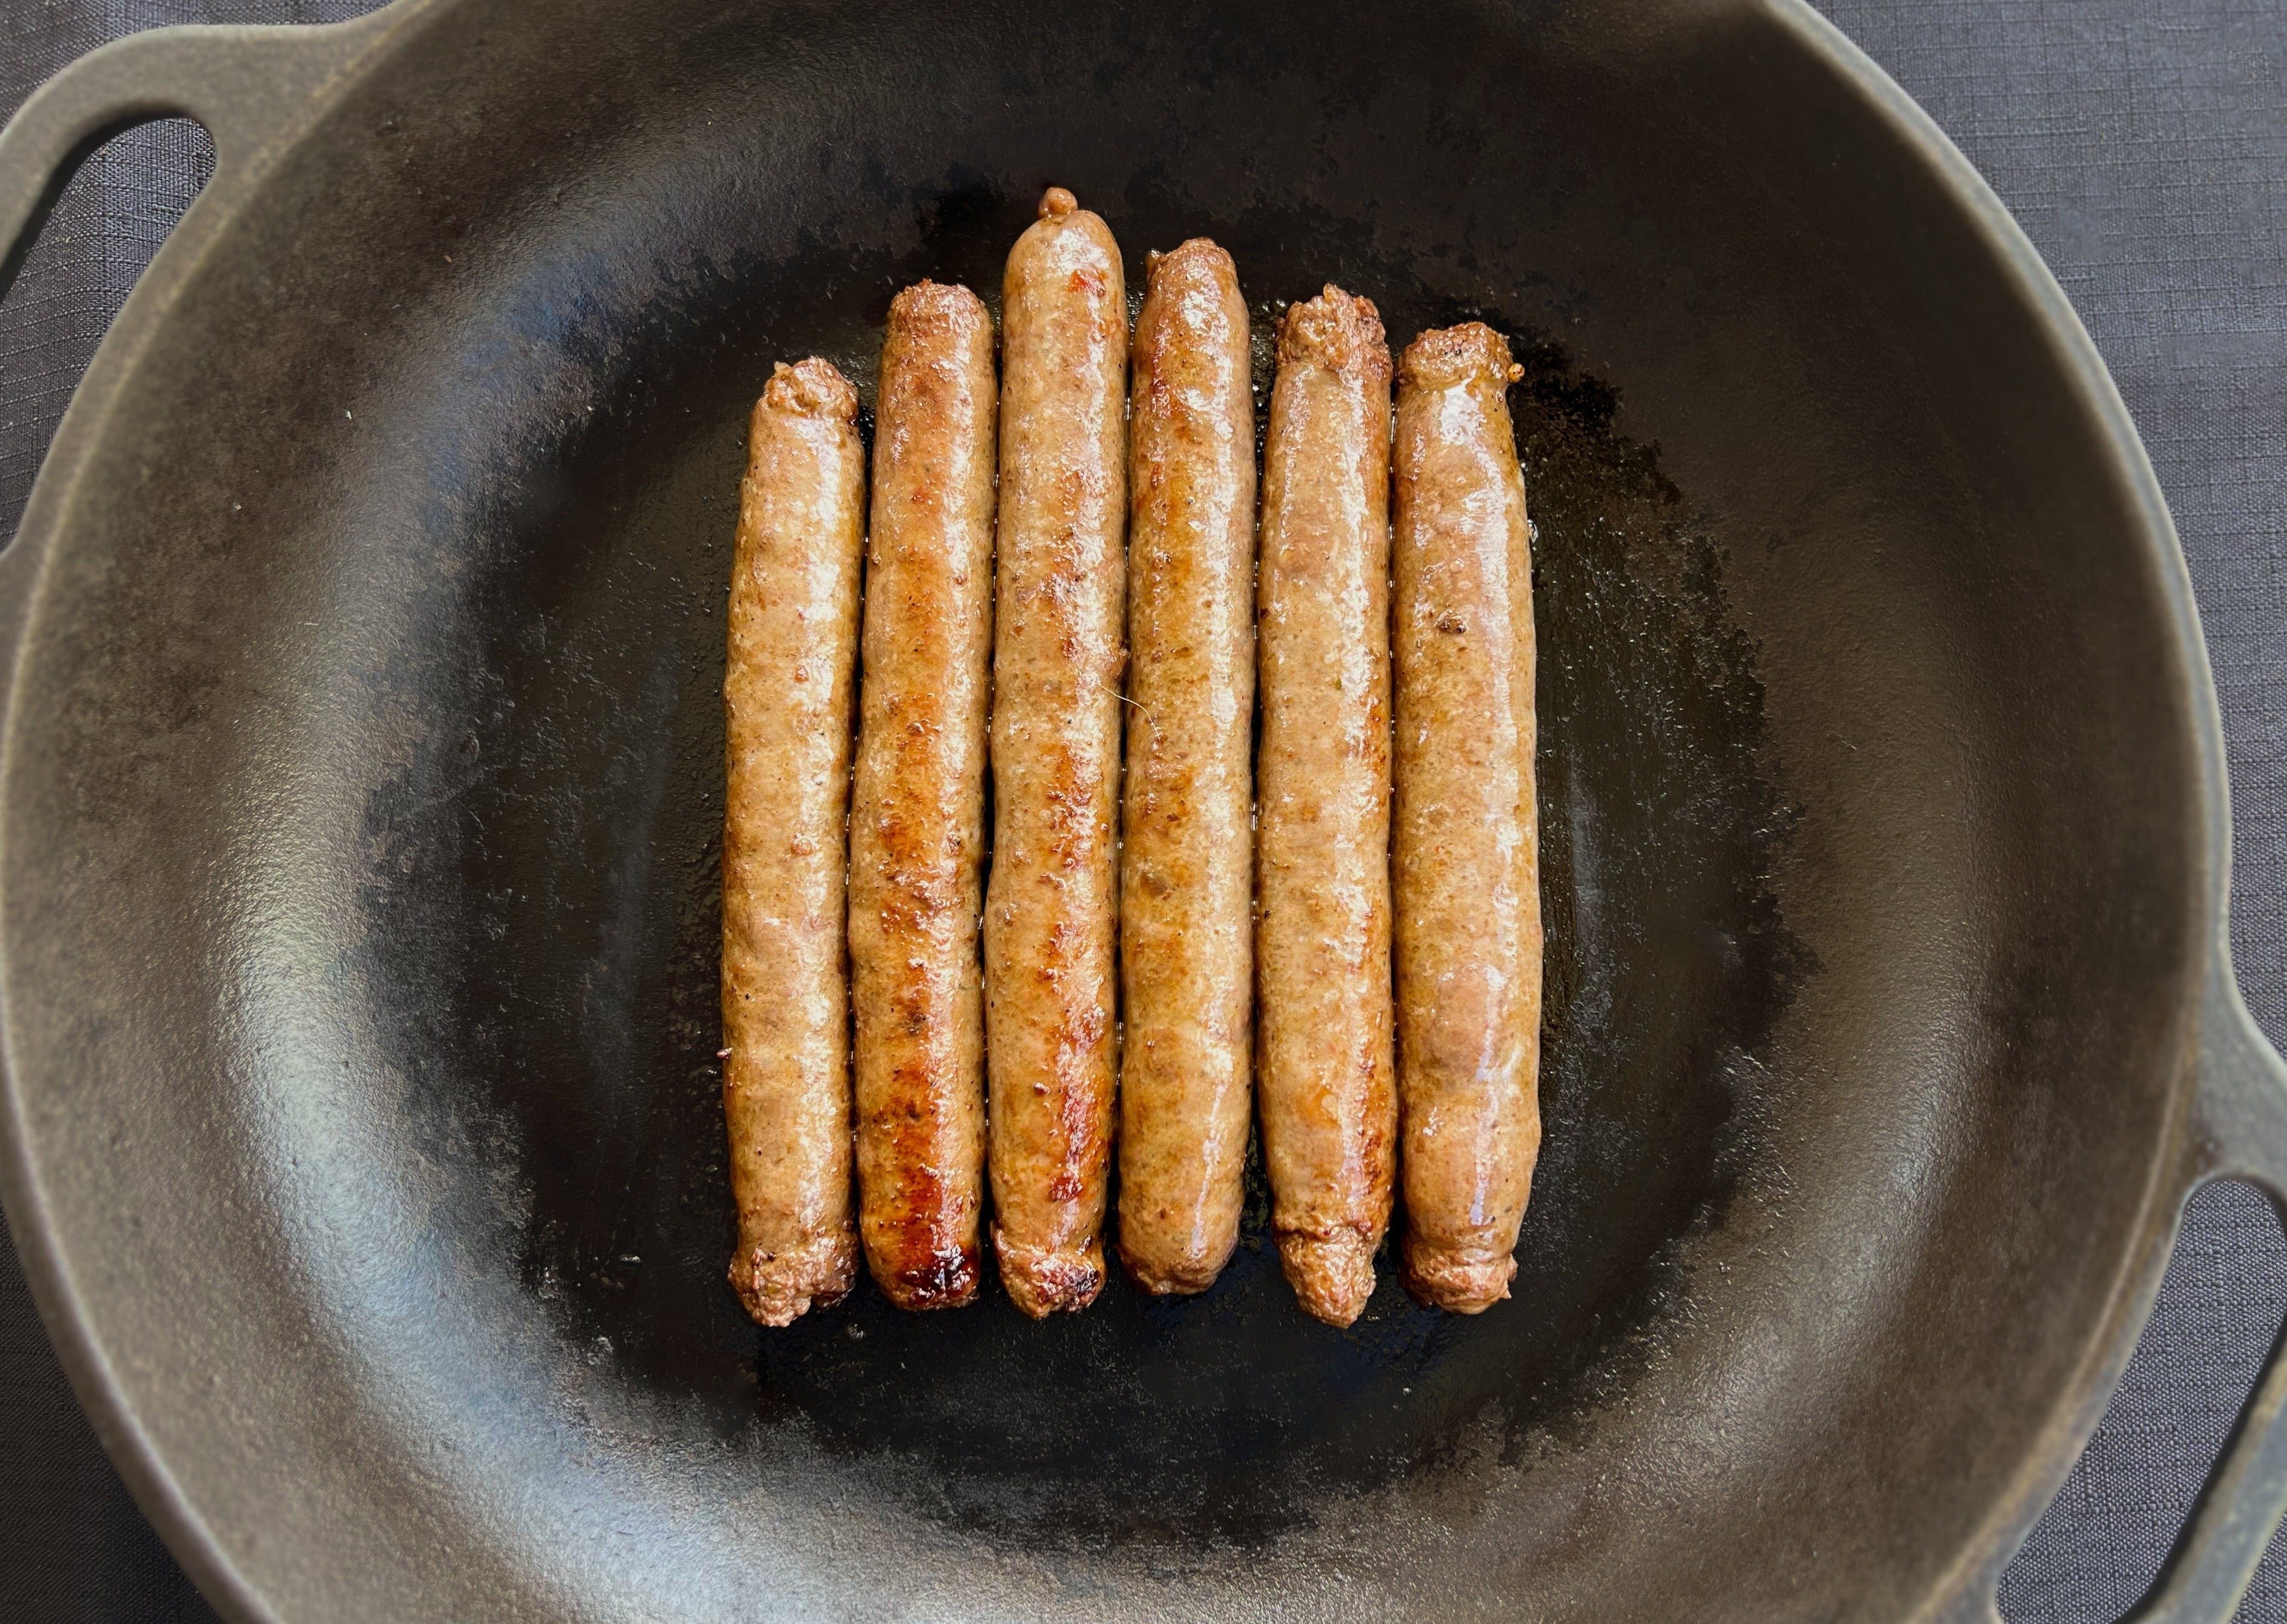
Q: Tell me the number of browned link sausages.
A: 6